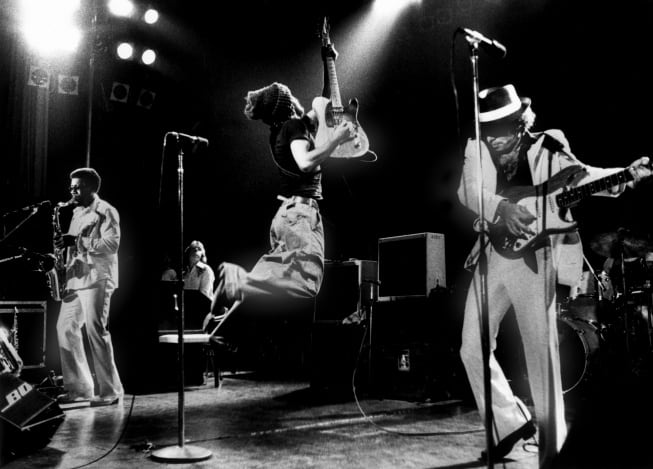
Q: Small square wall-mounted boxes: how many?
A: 4